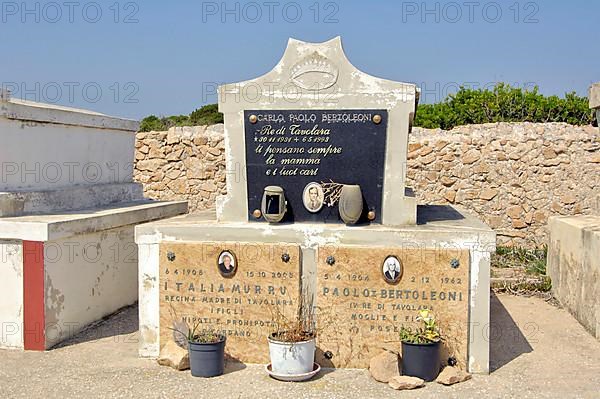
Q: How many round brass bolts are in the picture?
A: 4